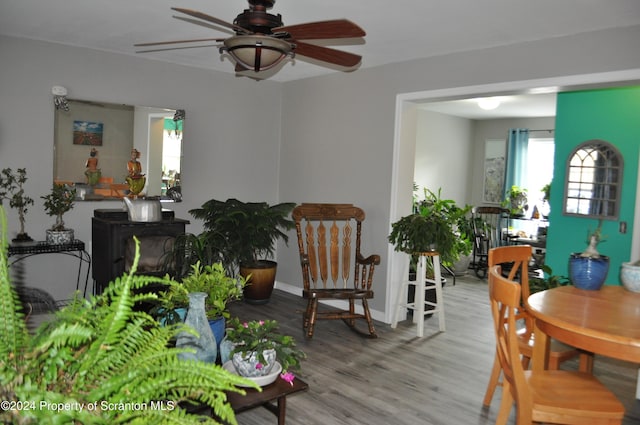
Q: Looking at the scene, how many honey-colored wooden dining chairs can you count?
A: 2